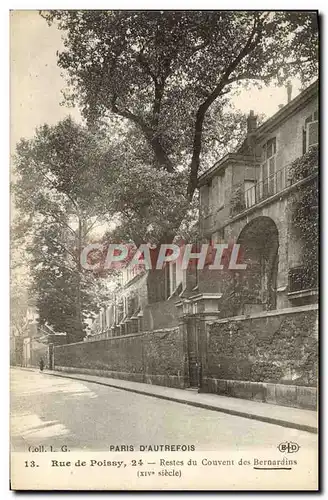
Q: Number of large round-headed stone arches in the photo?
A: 1